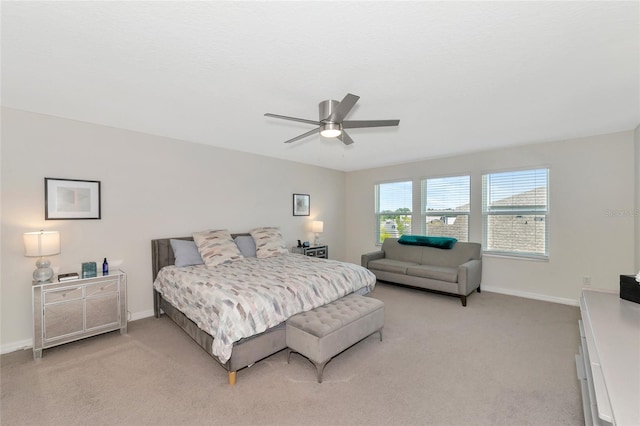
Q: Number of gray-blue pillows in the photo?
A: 2